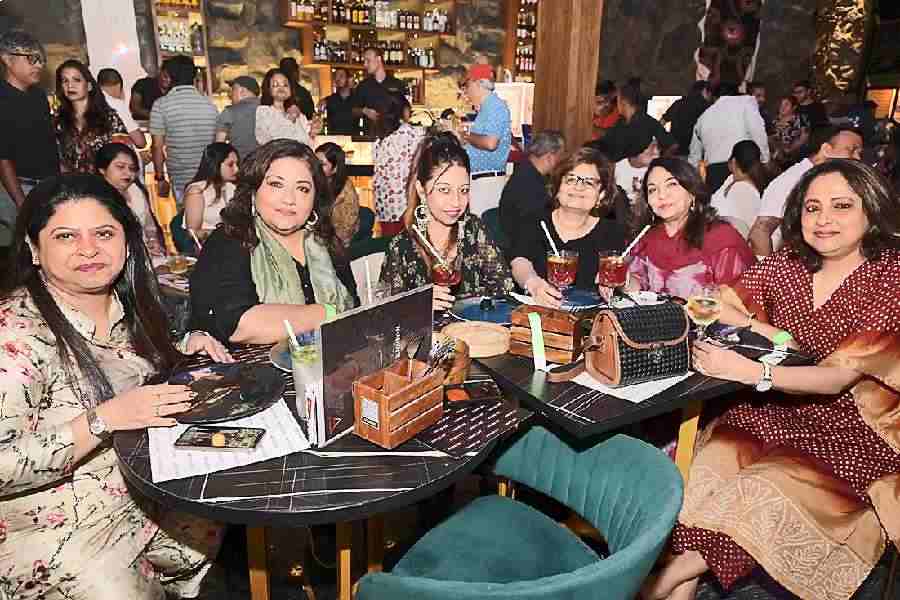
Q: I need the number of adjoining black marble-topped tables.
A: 2